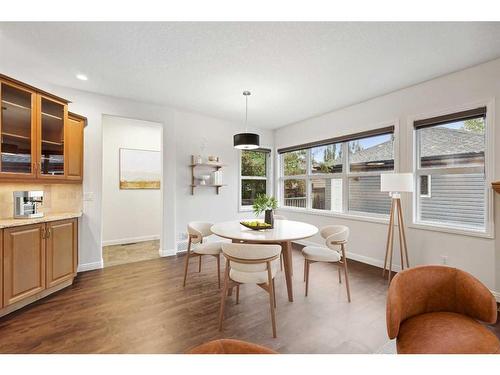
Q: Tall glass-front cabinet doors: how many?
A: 2